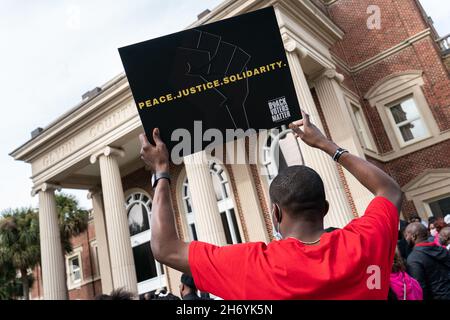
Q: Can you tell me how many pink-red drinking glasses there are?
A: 0